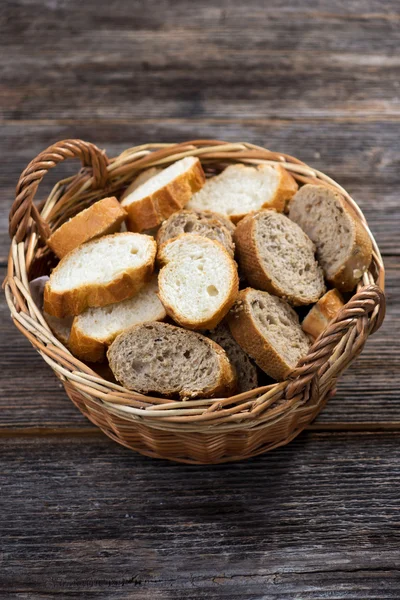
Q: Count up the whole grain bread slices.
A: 6